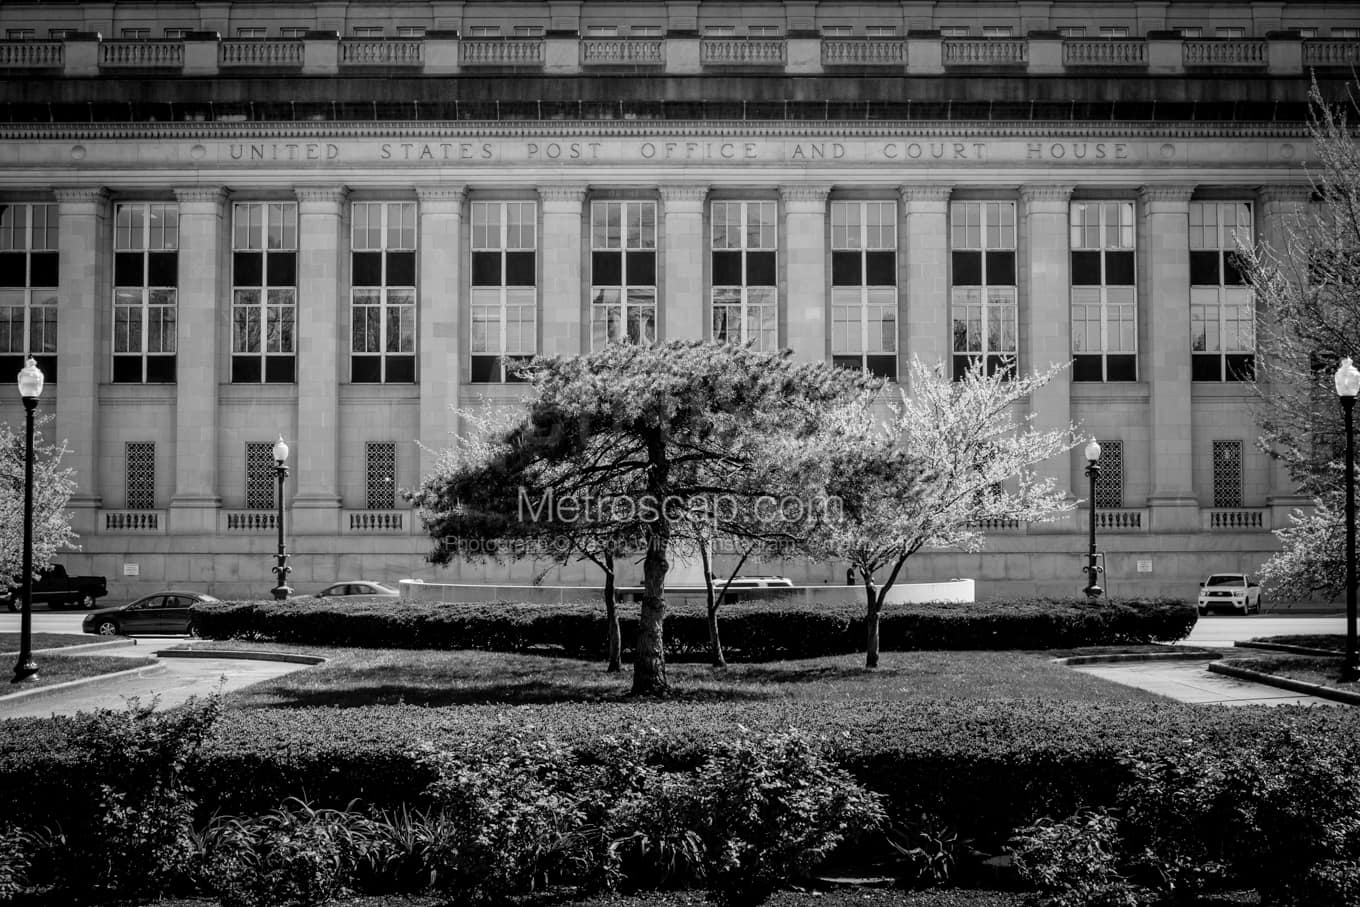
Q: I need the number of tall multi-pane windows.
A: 11